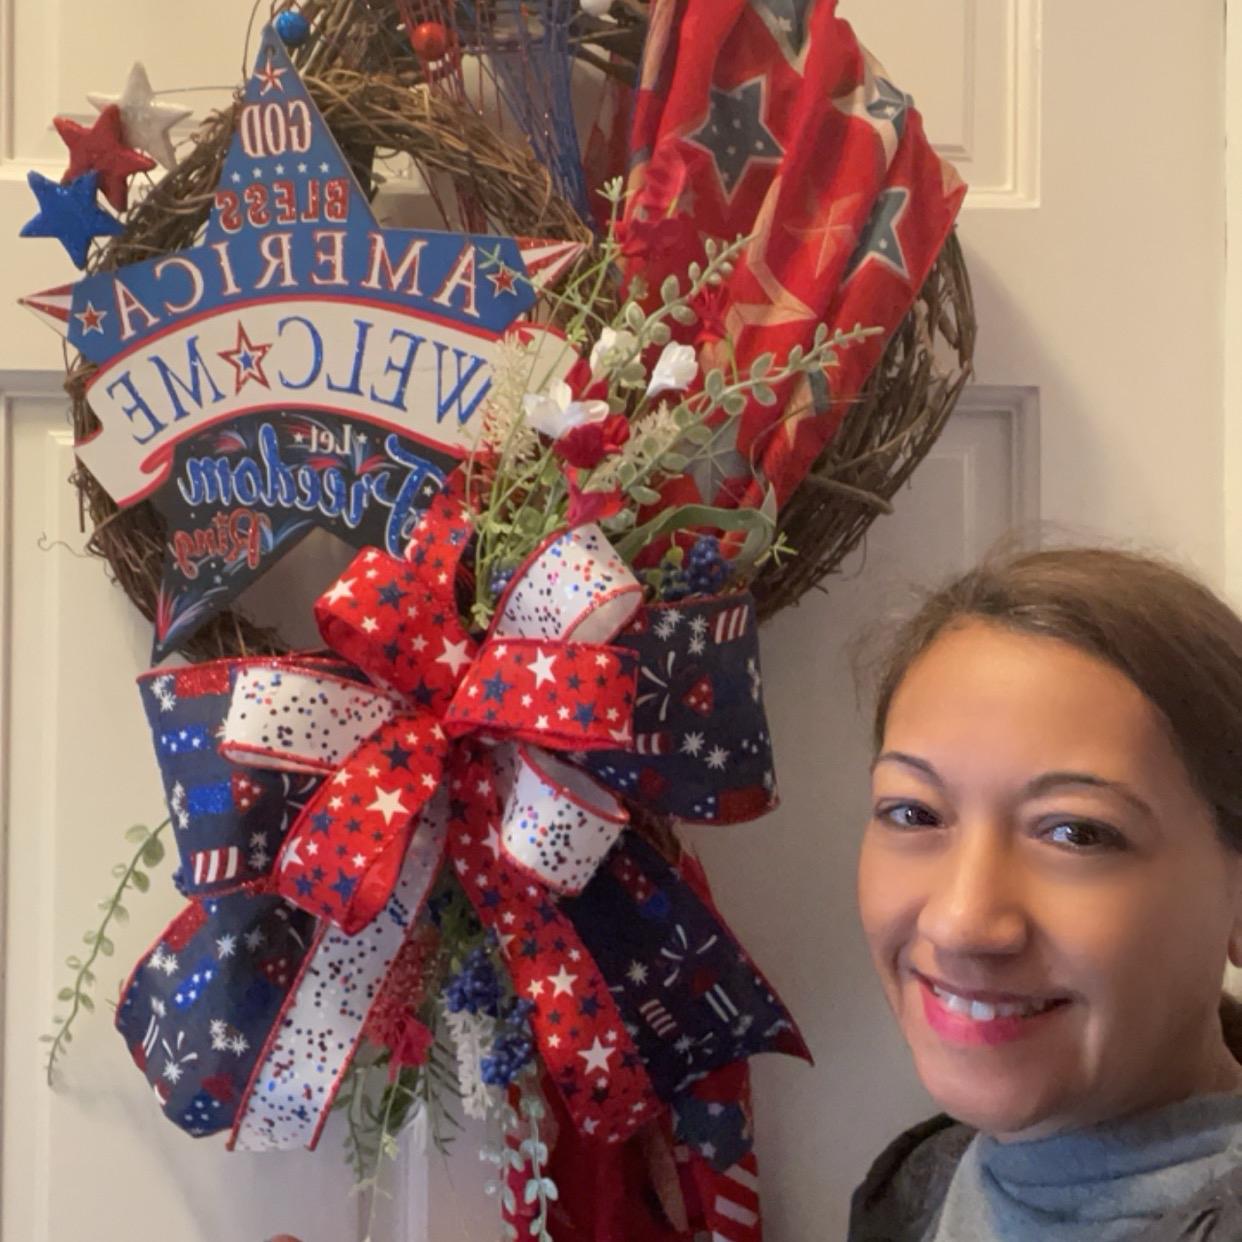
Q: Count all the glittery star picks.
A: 3